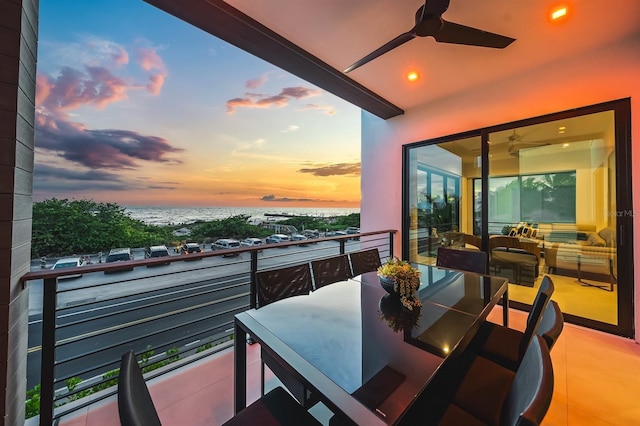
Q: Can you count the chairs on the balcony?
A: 8